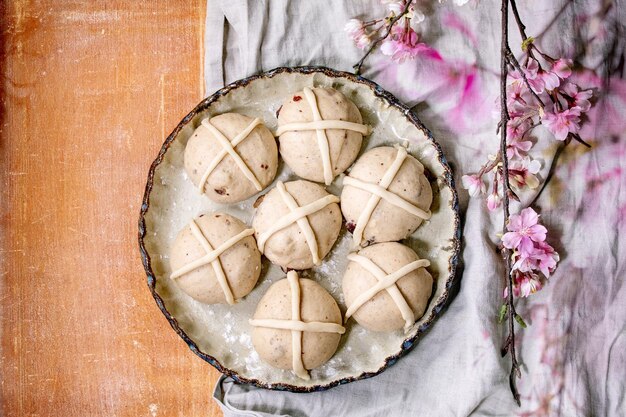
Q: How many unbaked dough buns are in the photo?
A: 7